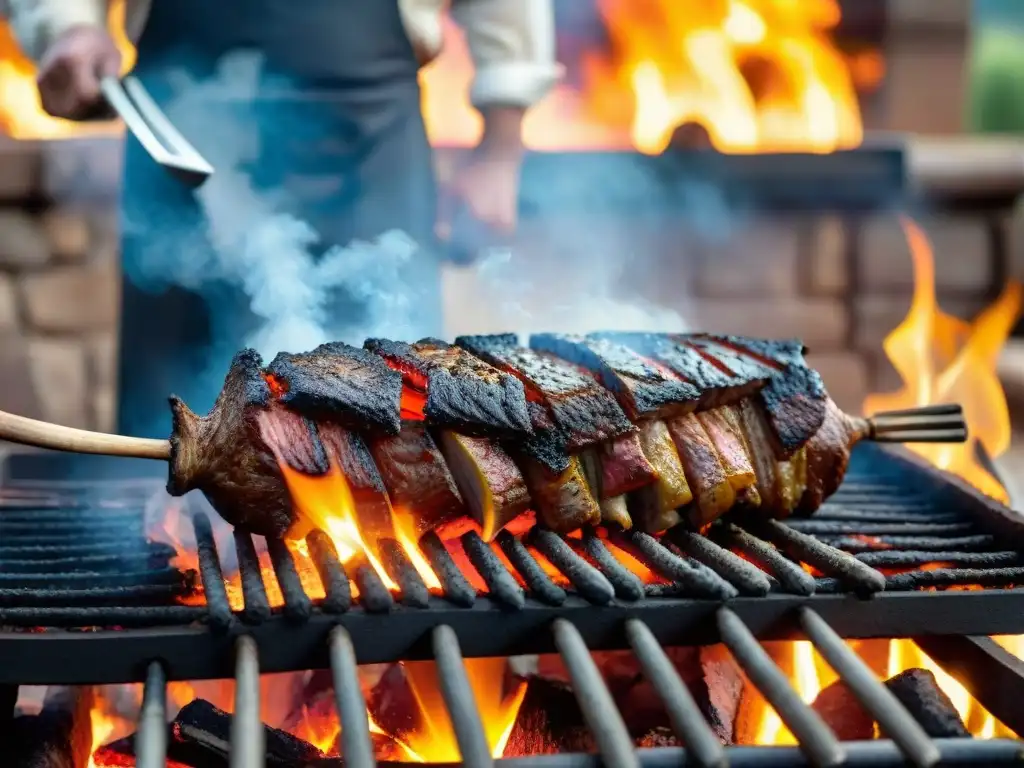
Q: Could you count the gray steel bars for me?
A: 8